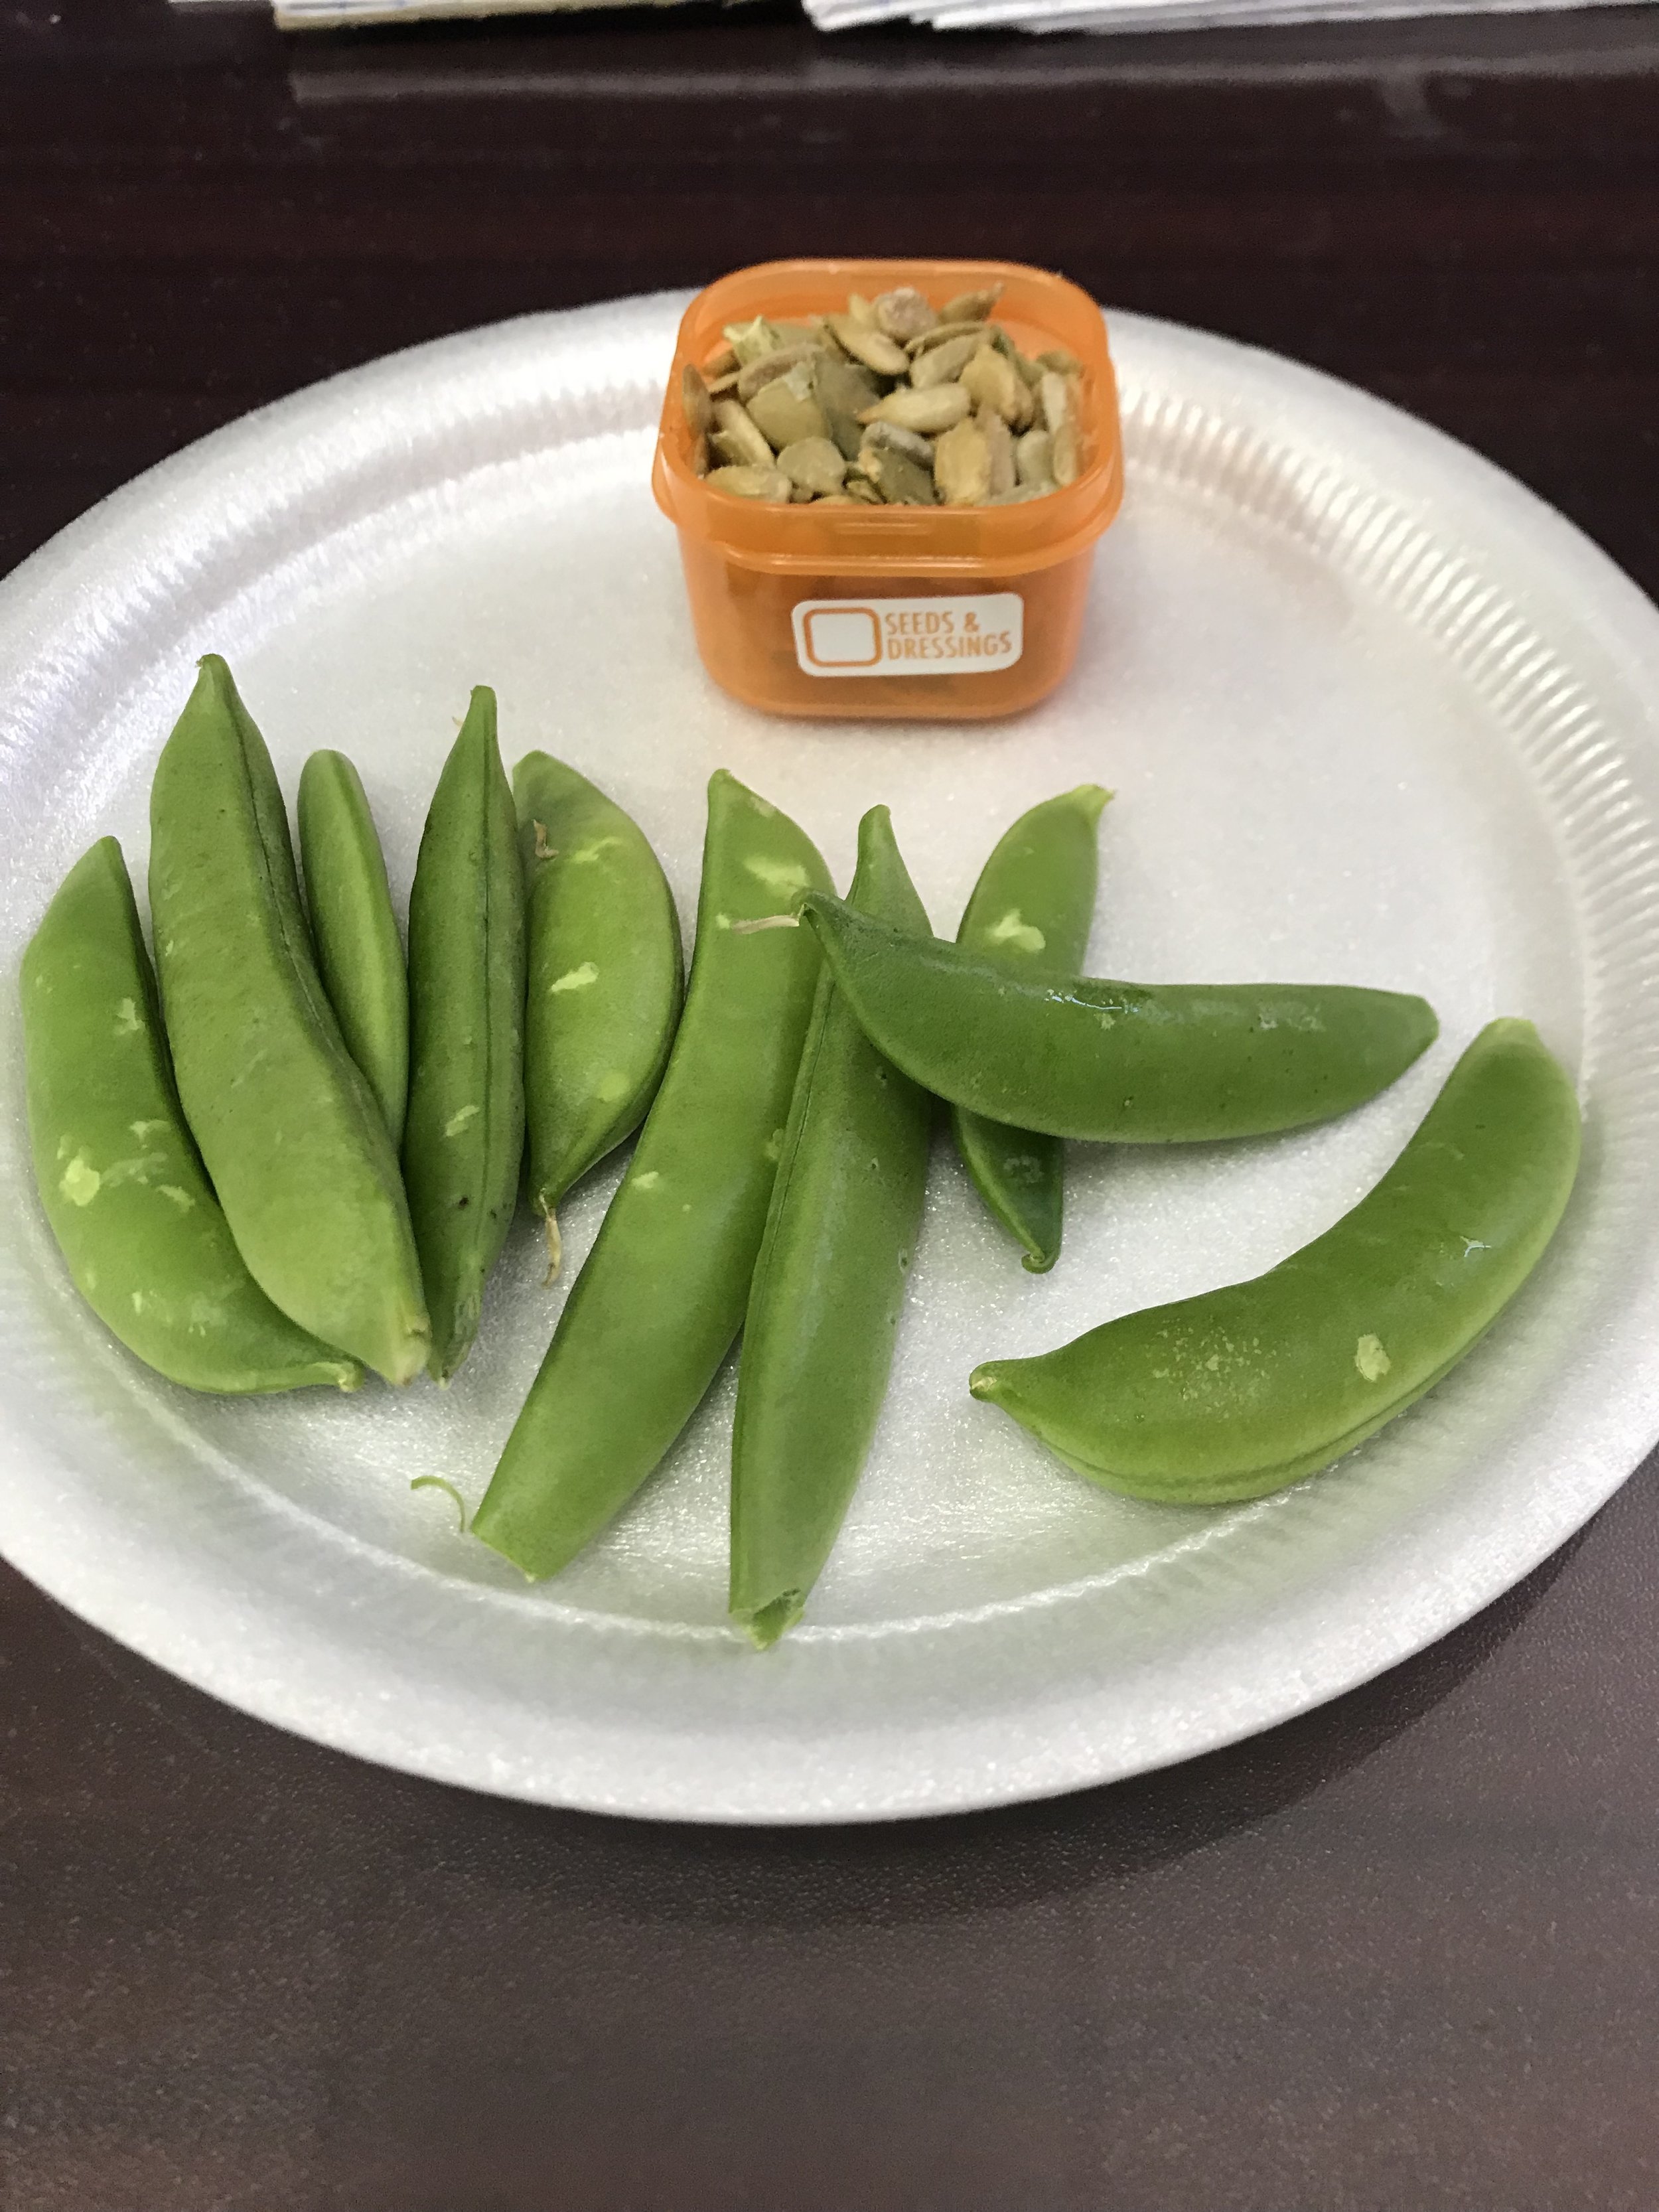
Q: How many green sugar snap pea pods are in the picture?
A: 10